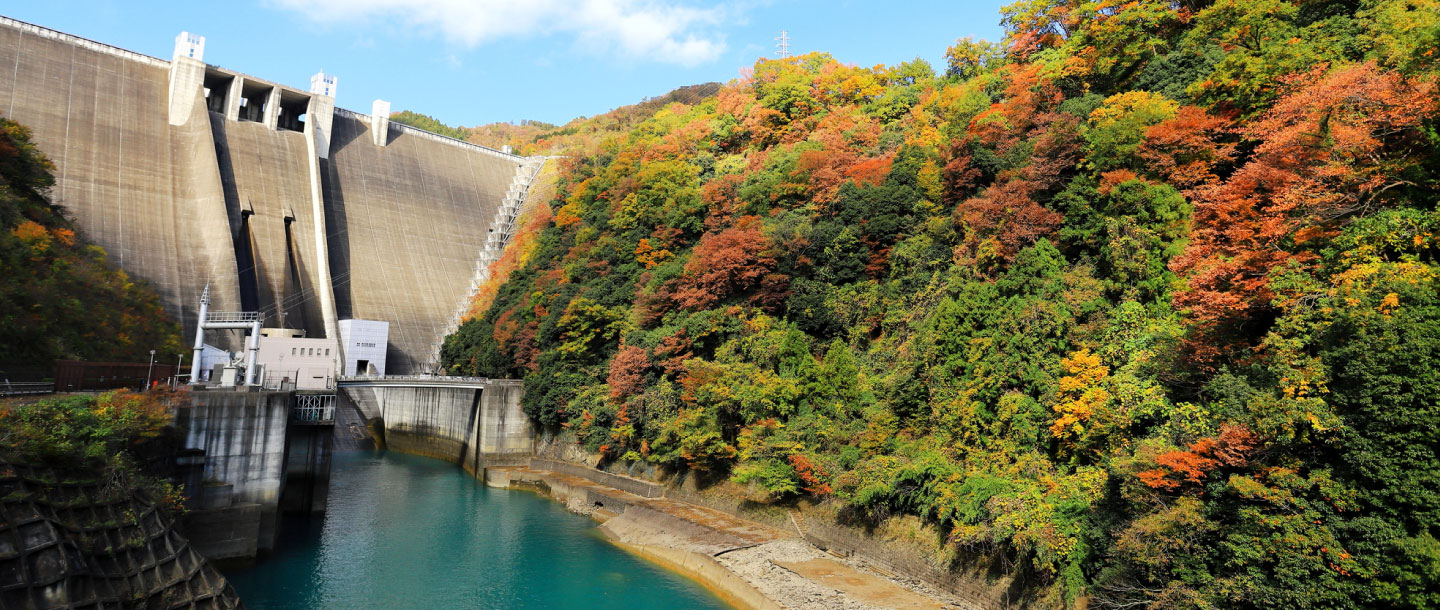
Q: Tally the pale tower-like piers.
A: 3